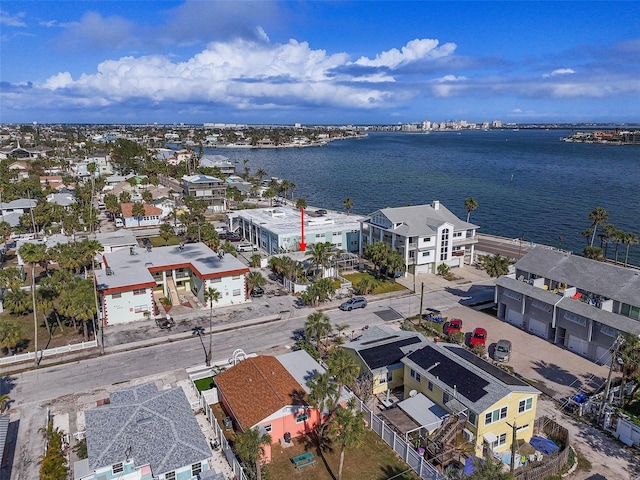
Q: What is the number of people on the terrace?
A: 0